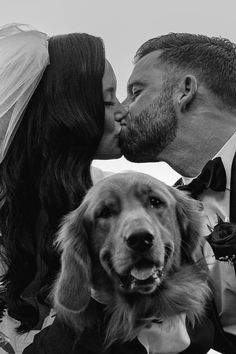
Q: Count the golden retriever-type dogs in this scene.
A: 1